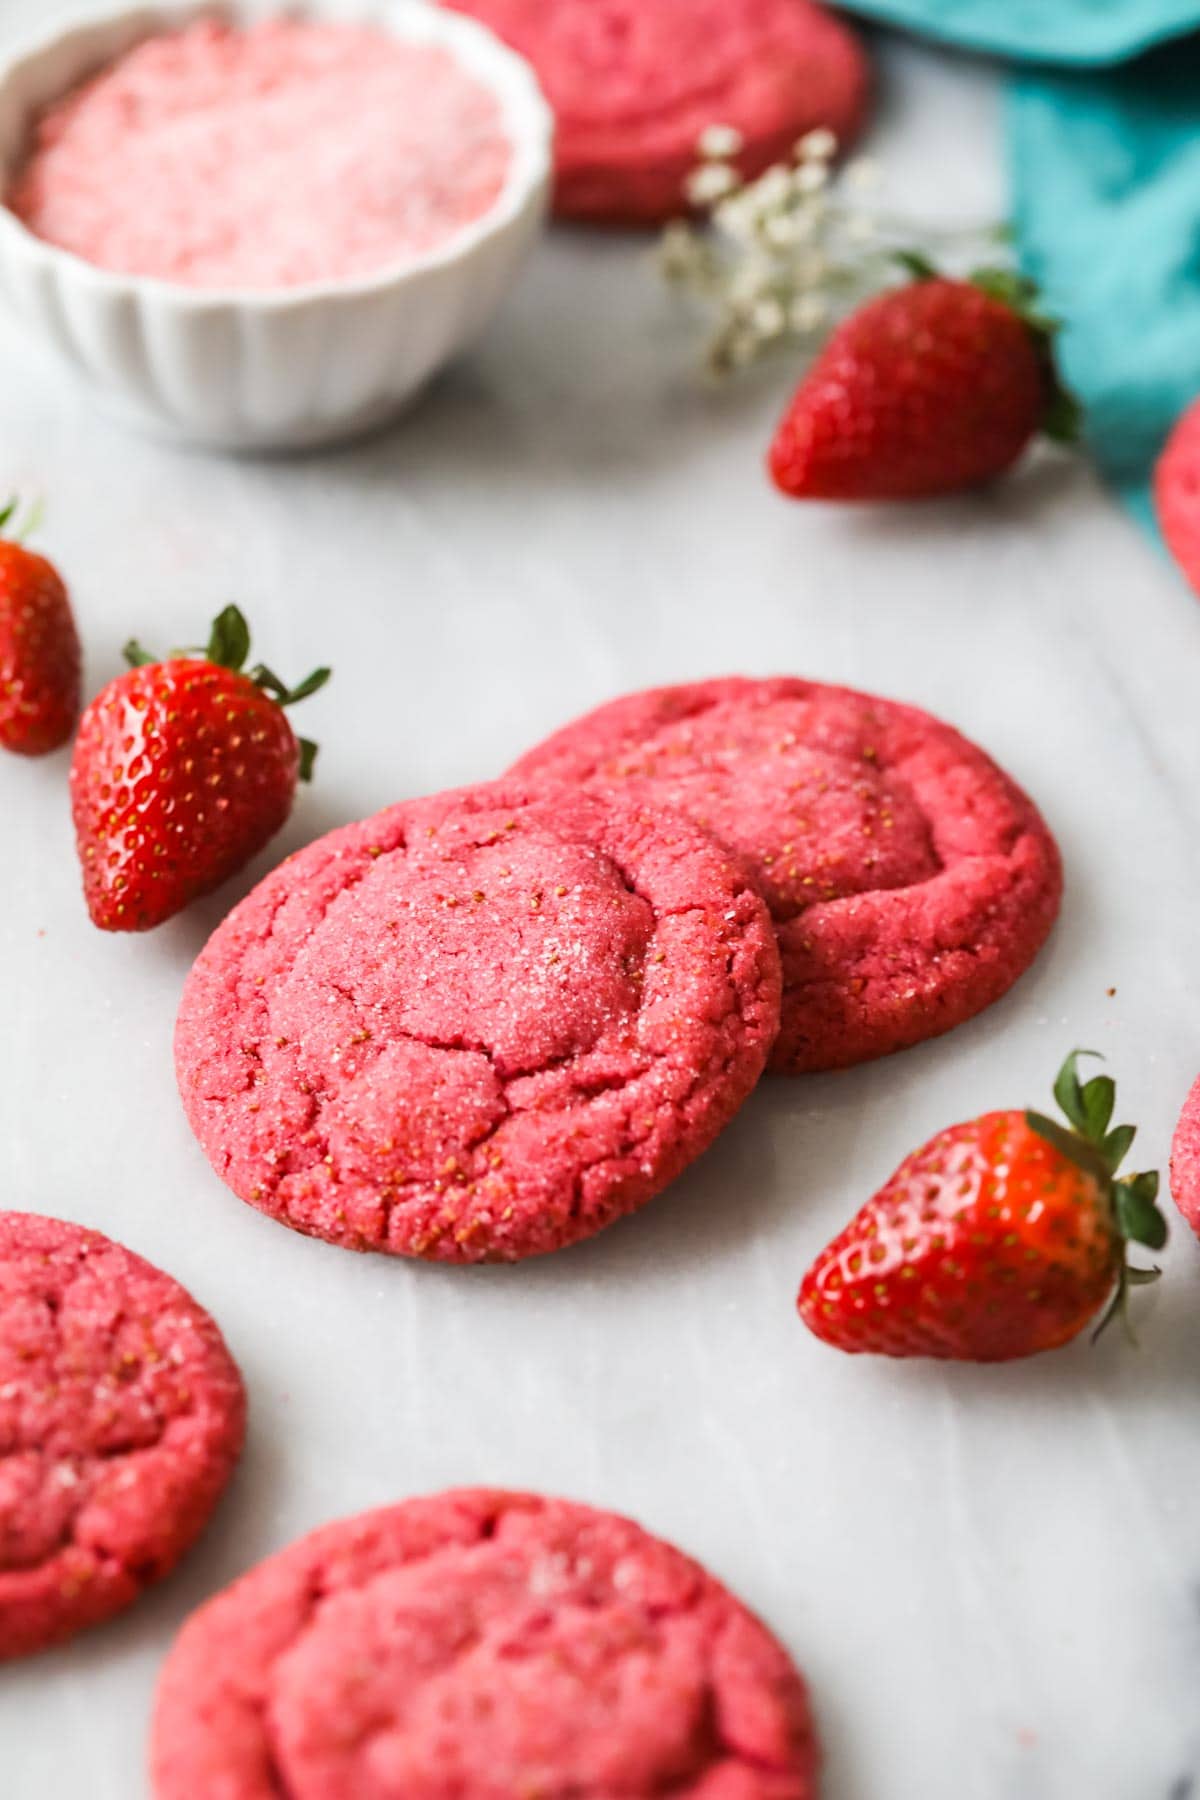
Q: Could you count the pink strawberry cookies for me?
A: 7